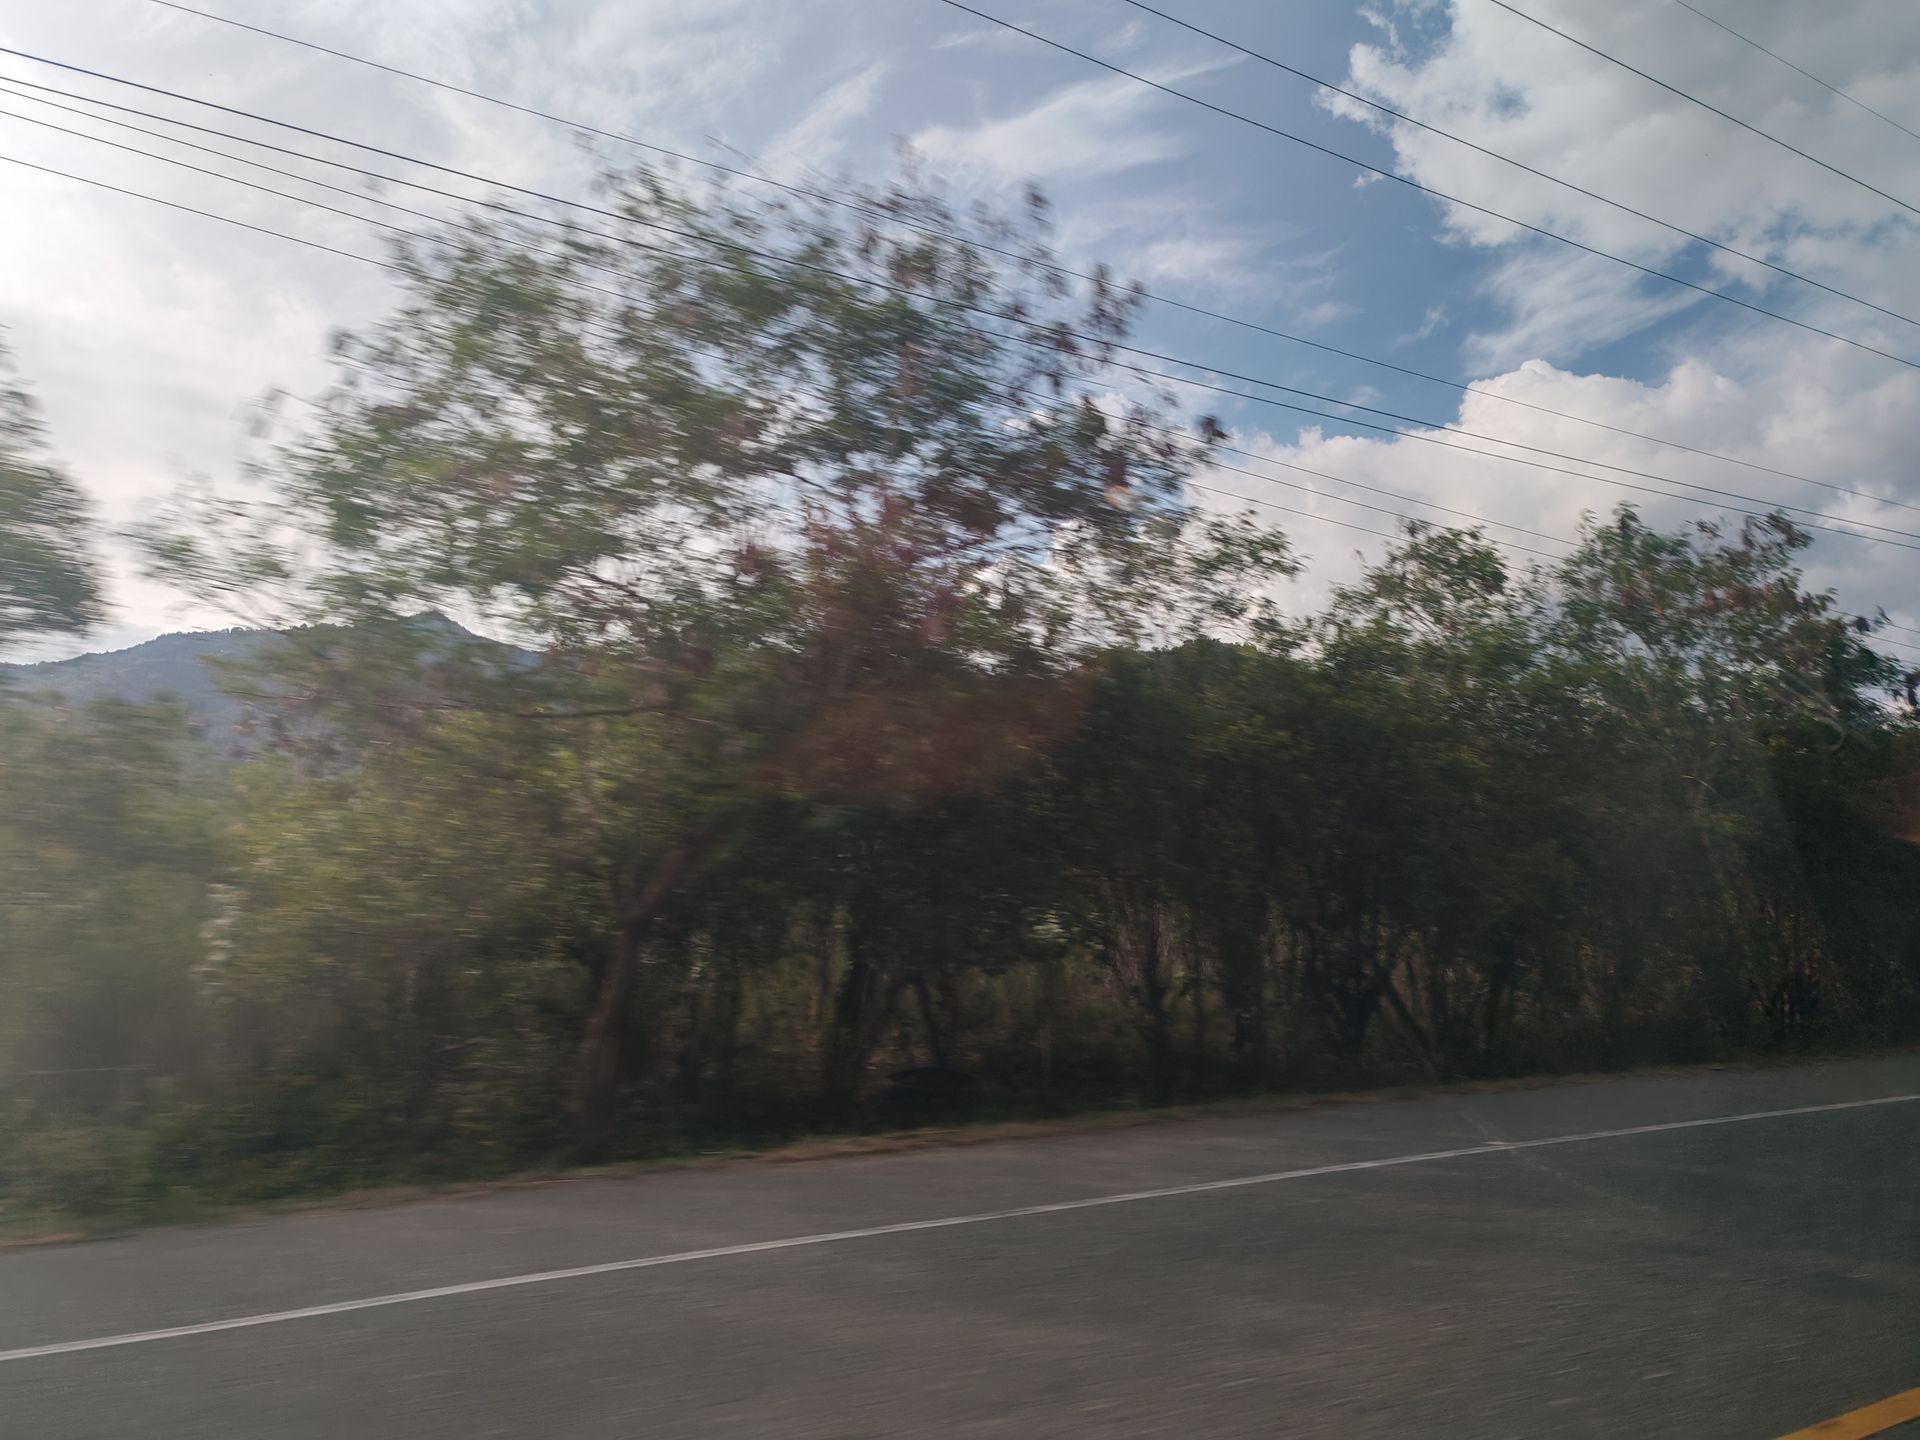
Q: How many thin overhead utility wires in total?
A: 10